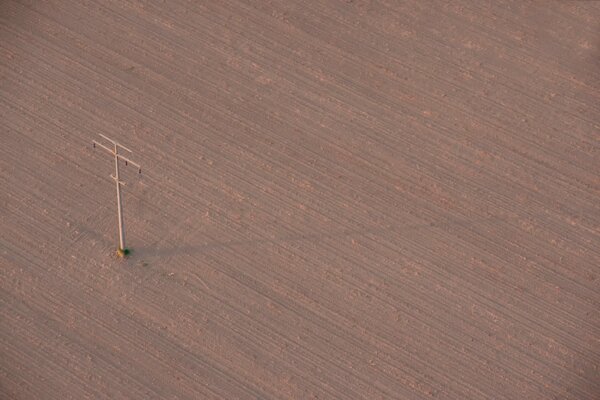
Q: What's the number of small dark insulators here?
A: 3